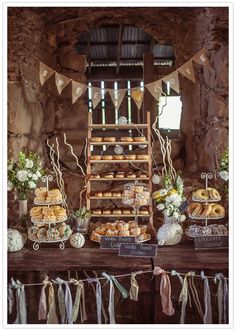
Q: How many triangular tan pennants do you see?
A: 10